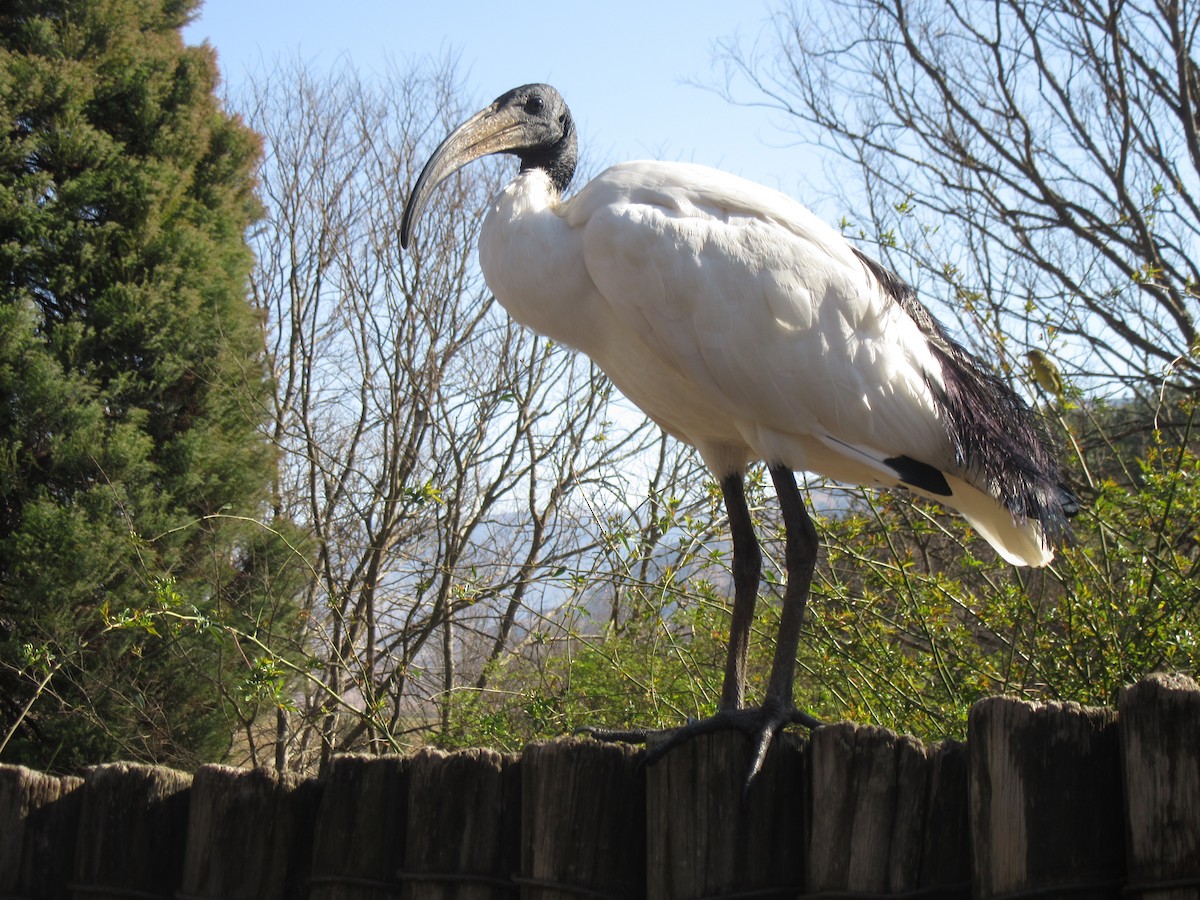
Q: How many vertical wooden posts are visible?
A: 10